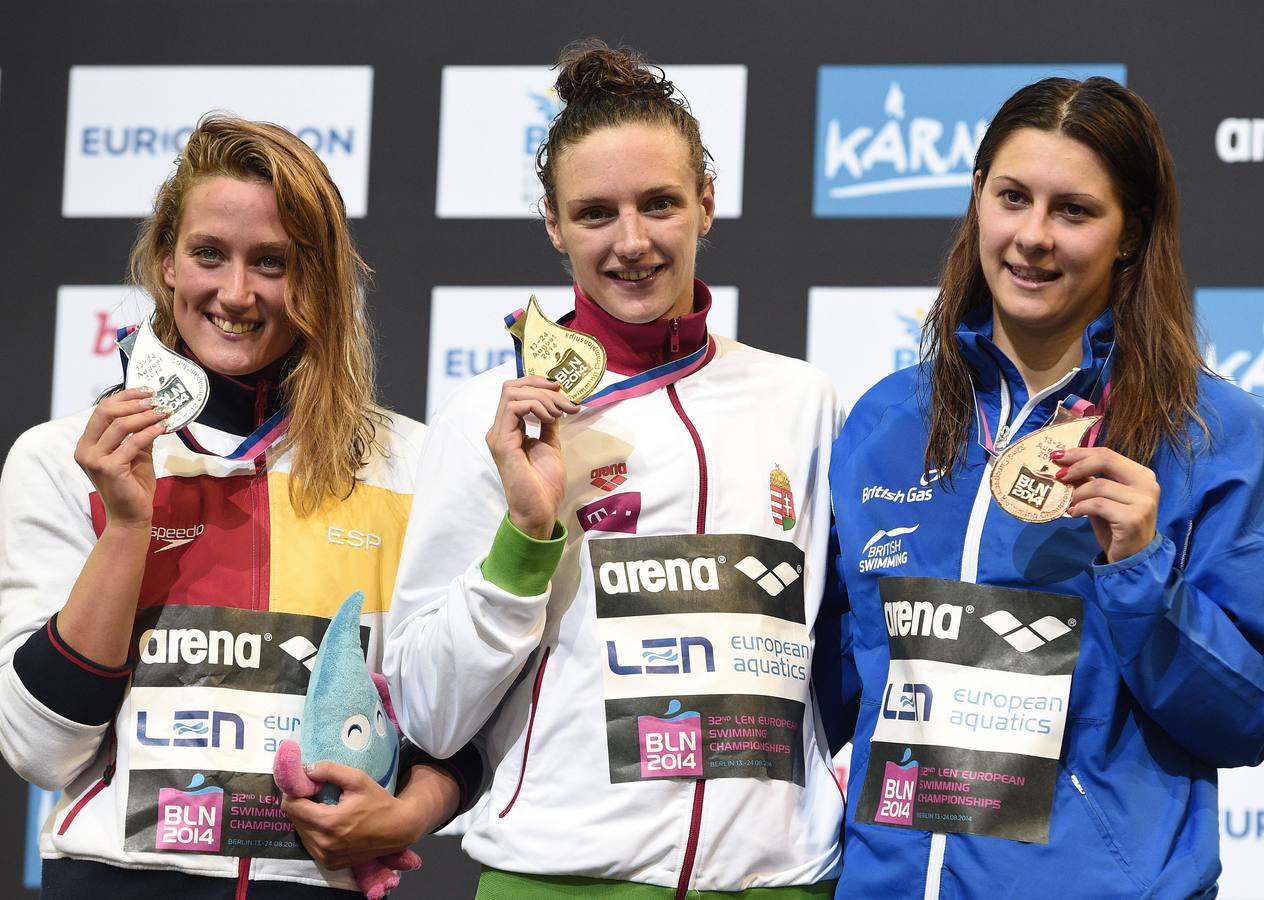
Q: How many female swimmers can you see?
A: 3